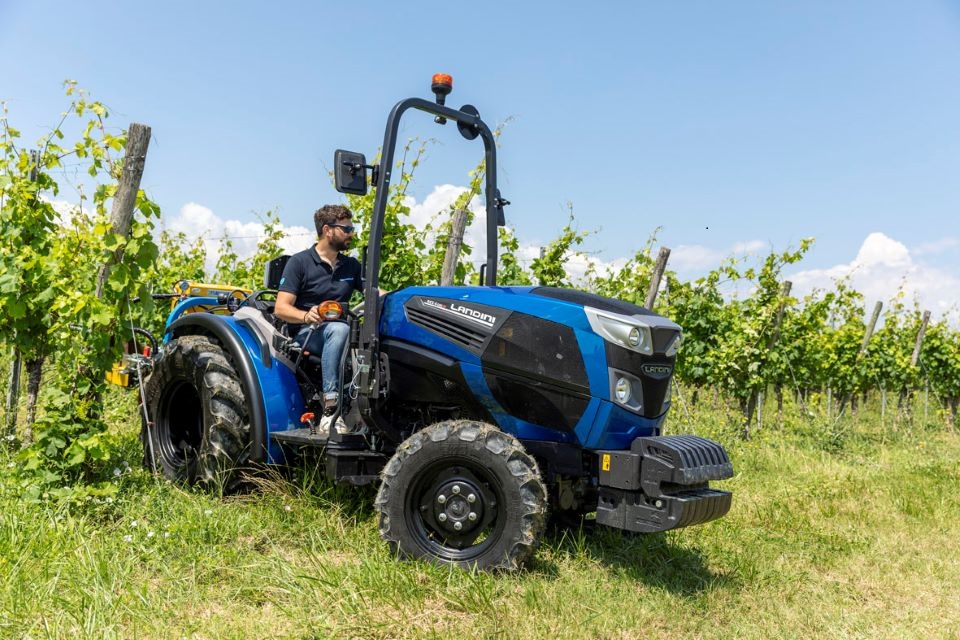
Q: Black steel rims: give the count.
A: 2